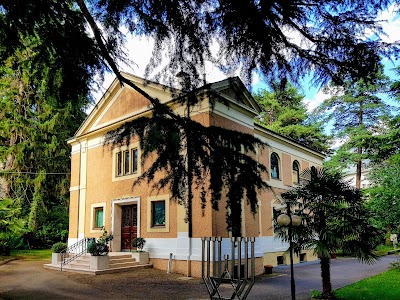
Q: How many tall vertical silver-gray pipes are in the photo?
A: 8